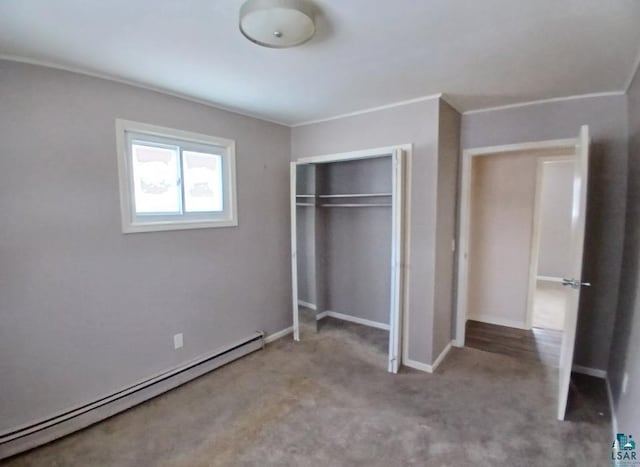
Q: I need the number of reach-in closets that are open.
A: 1